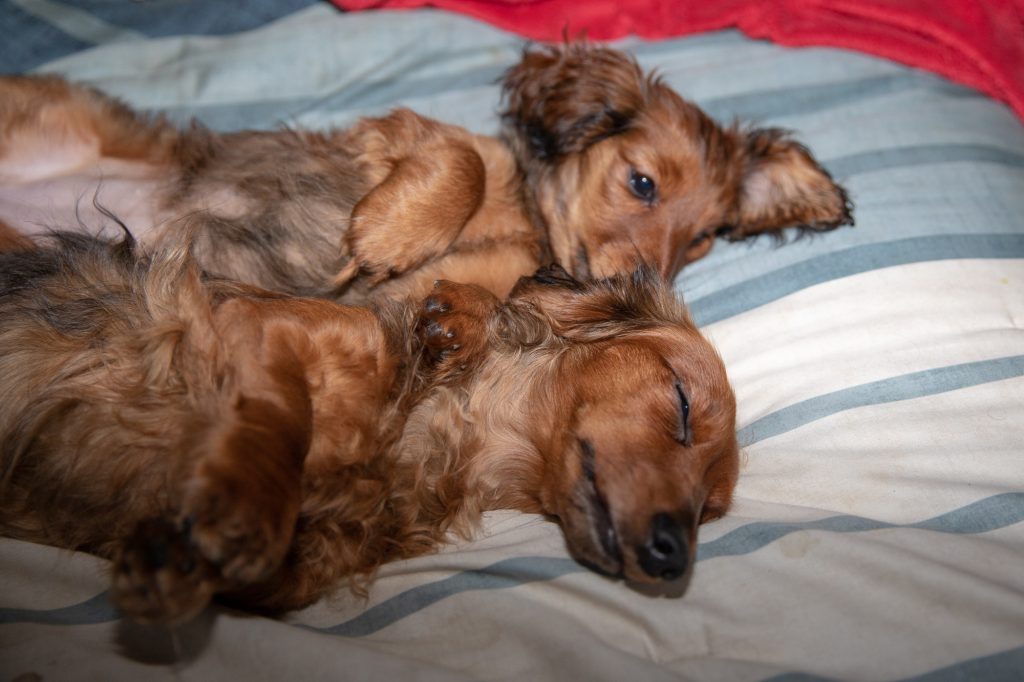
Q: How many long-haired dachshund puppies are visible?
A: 2